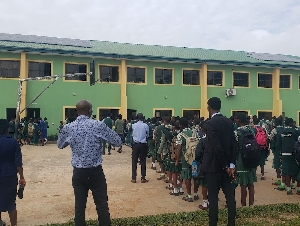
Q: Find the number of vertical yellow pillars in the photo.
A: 4